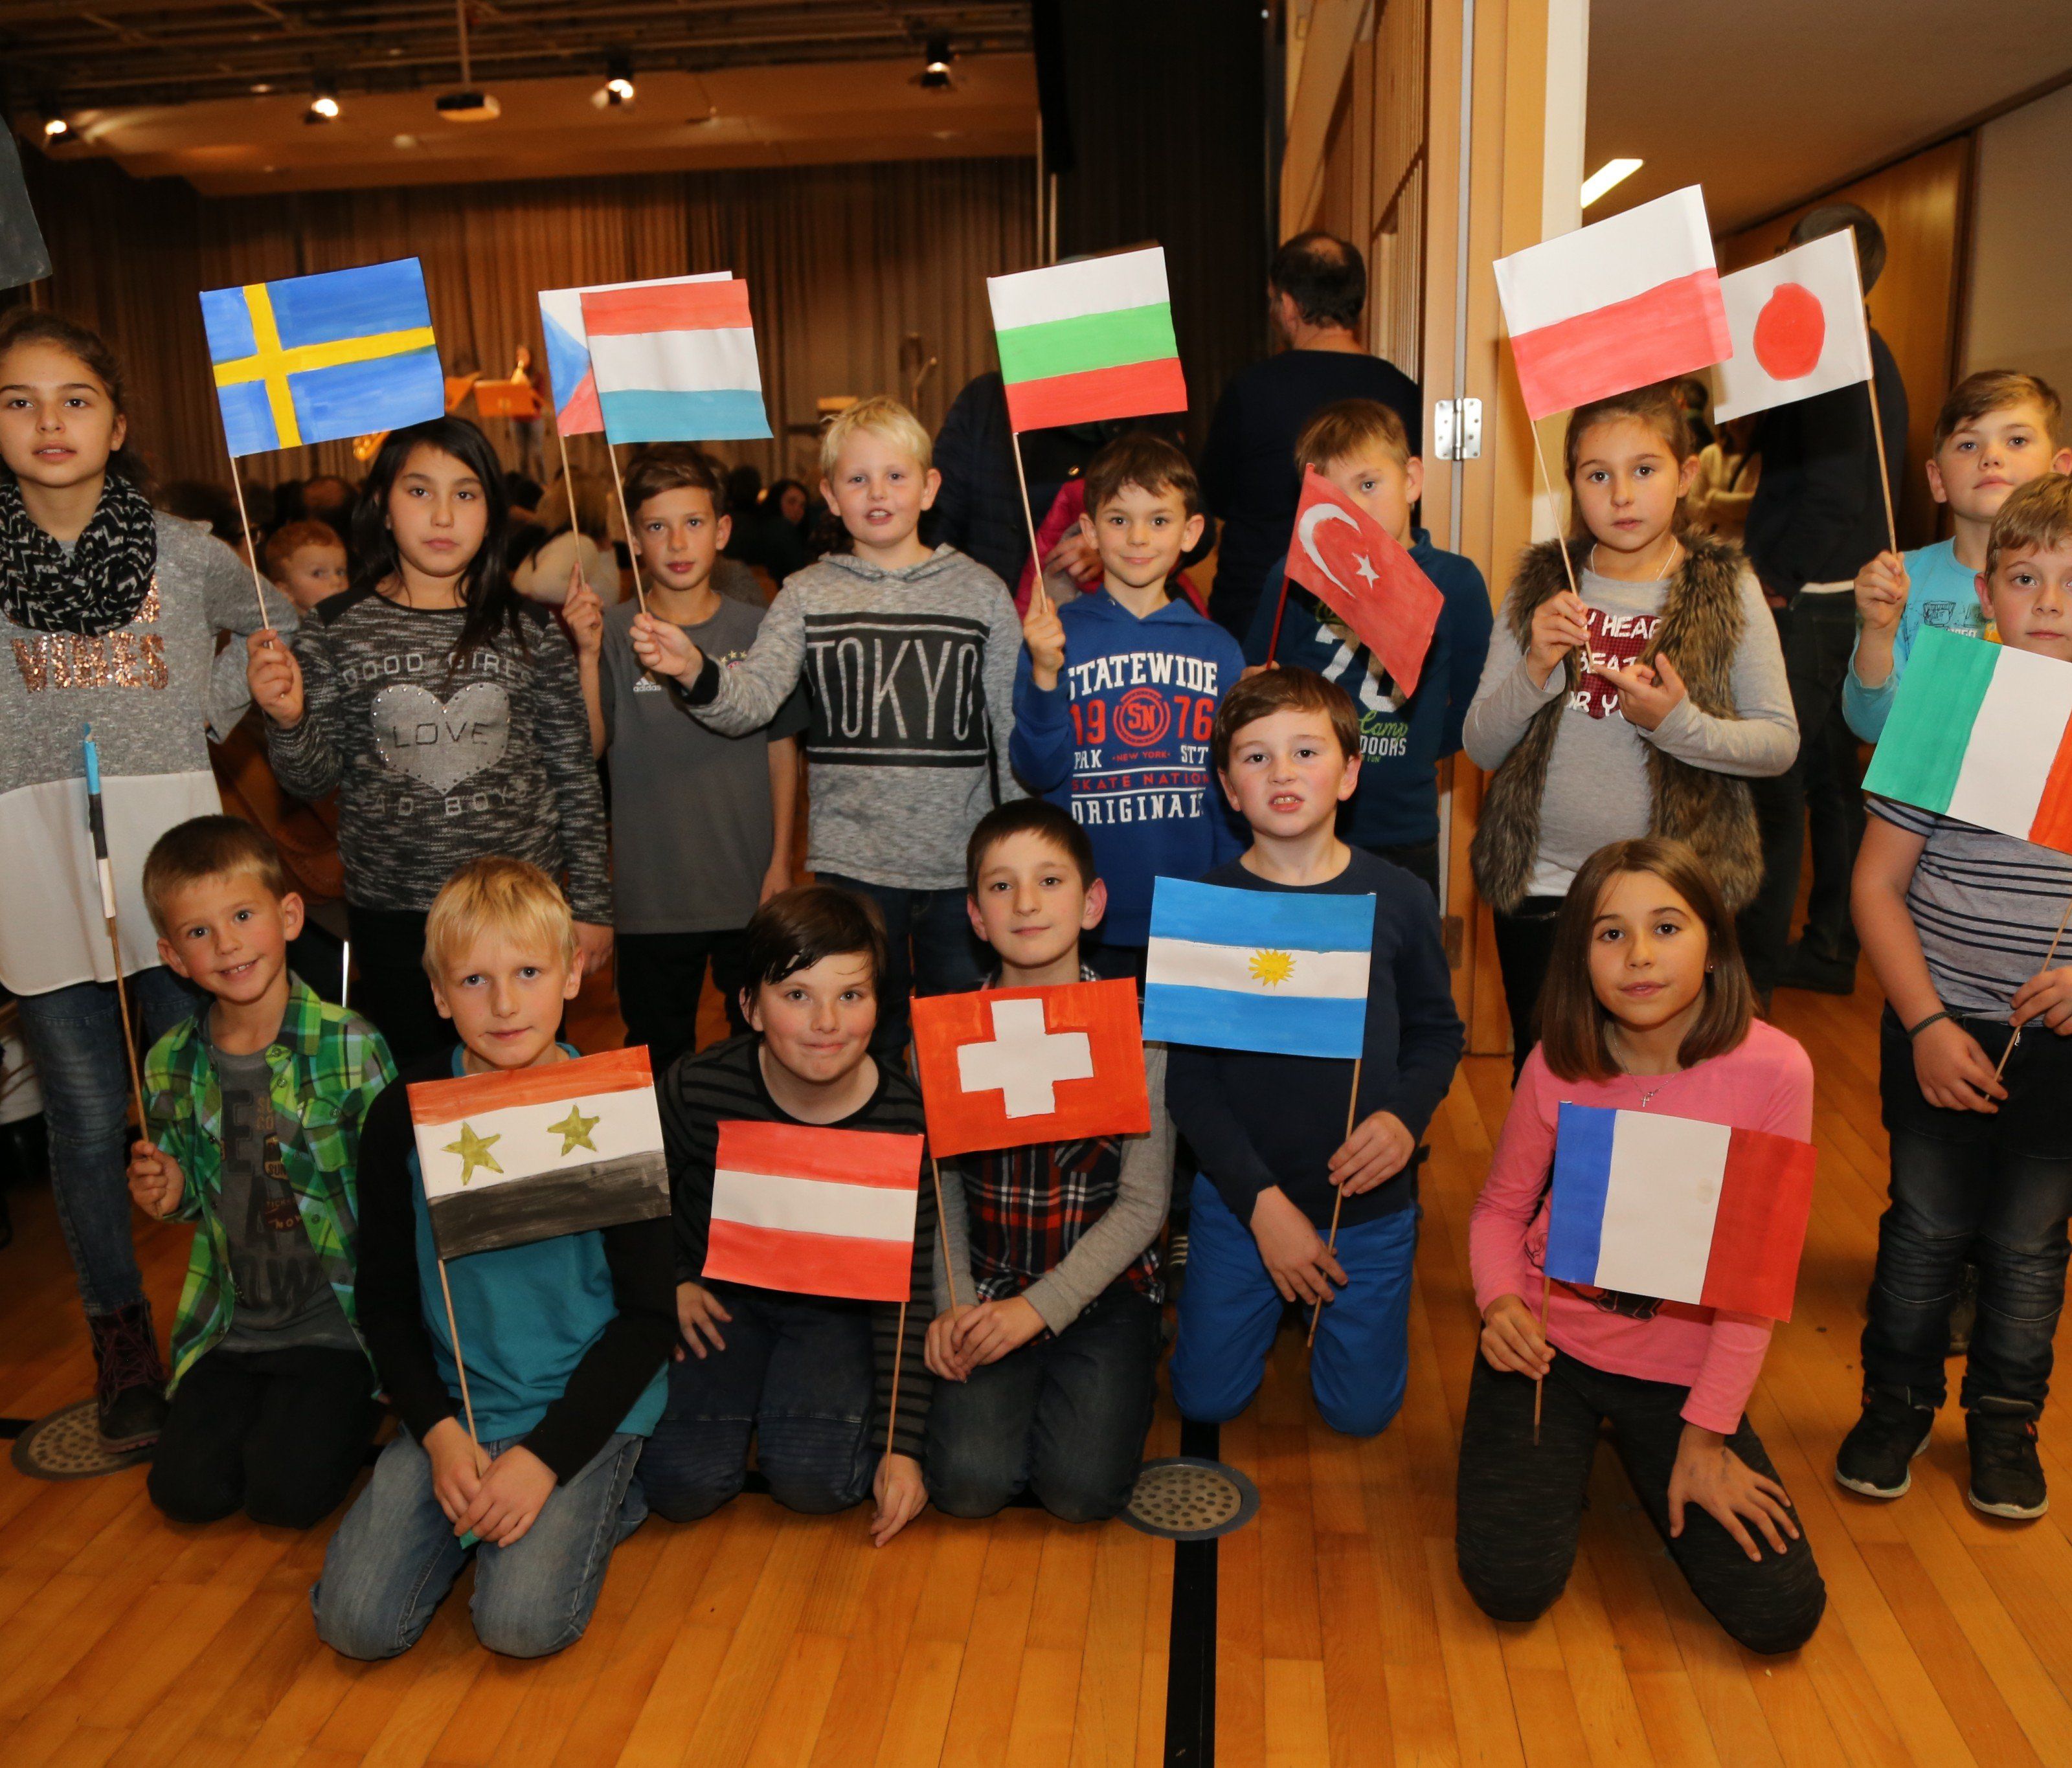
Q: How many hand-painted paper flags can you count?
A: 14